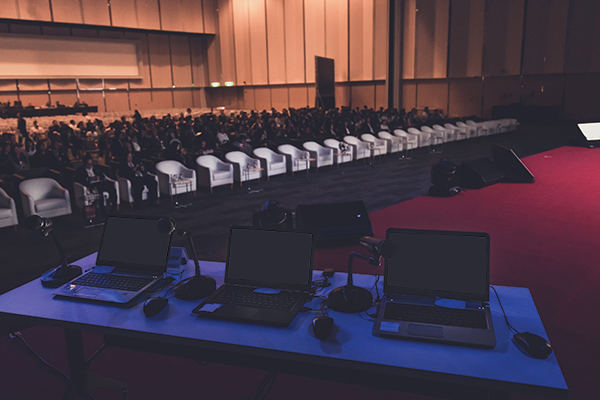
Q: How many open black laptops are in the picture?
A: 3